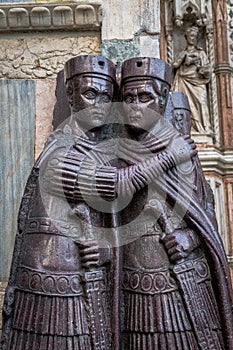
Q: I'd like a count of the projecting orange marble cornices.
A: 0